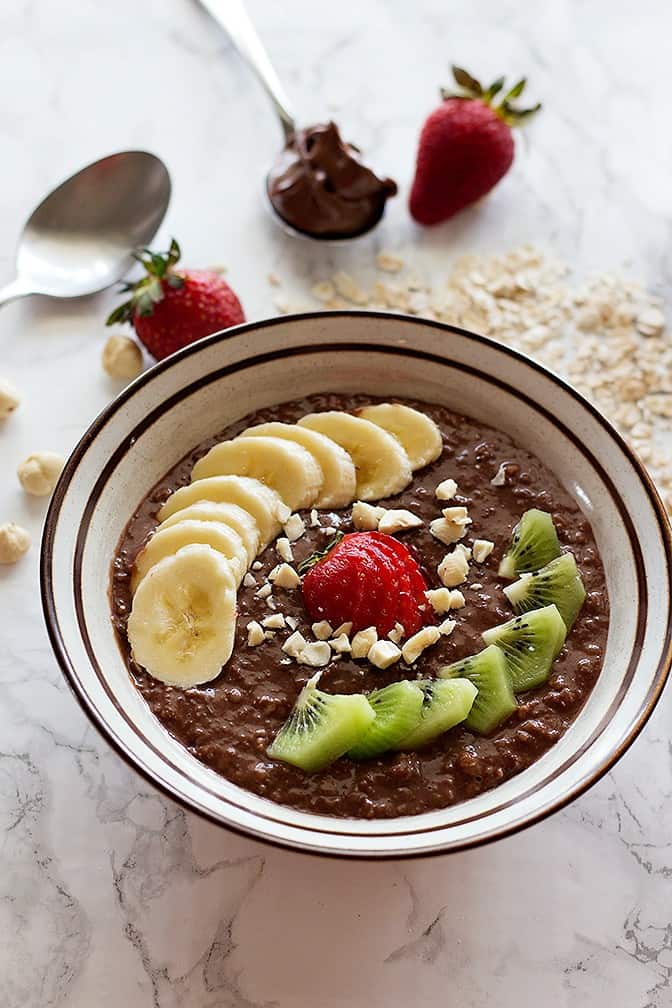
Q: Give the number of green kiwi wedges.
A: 7